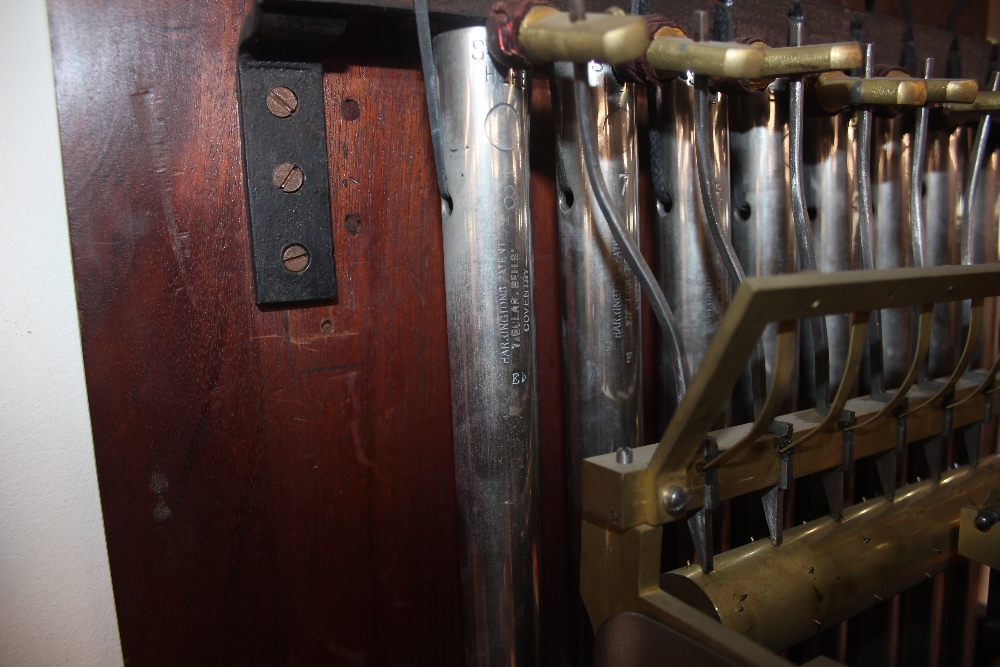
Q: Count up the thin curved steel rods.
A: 6